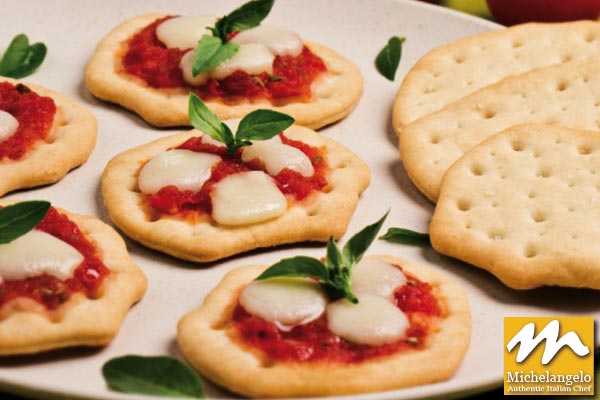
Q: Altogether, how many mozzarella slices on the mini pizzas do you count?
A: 11